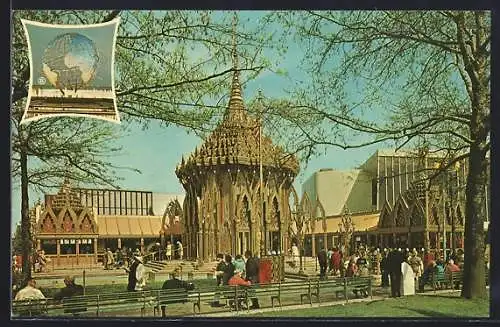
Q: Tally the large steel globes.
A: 1